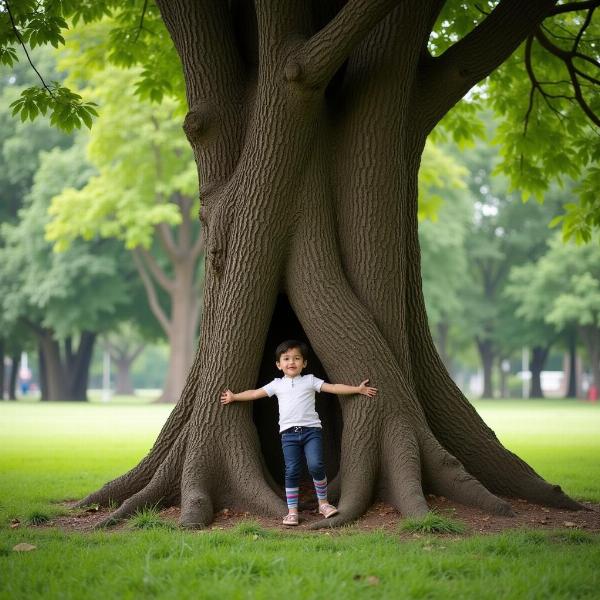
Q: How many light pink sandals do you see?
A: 2